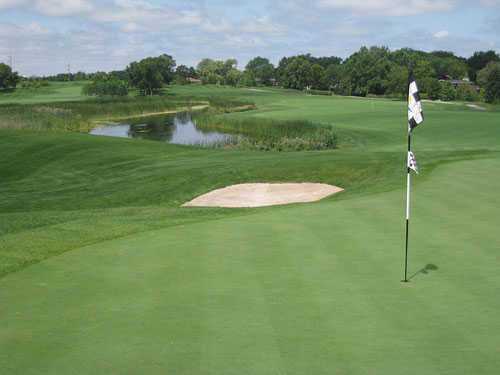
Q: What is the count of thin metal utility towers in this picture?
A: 2